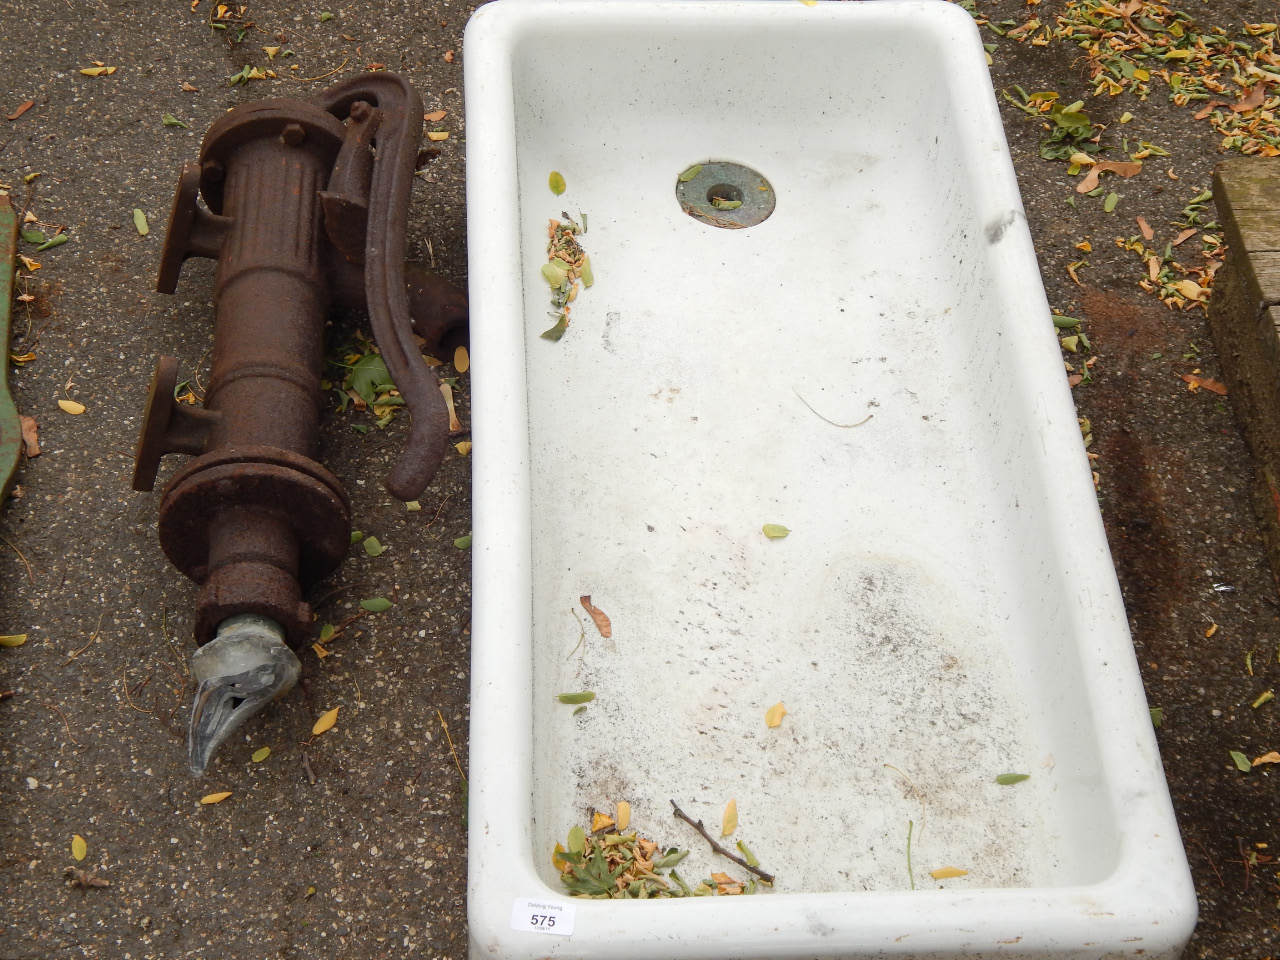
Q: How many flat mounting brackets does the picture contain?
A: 2